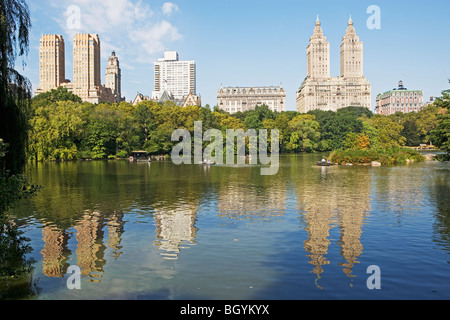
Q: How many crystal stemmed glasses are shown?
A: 0